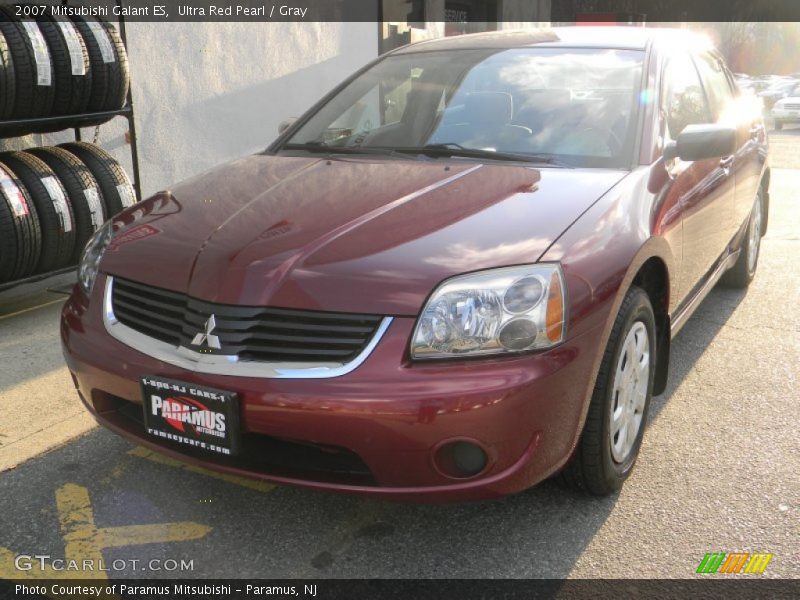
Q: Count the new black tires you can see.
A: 8